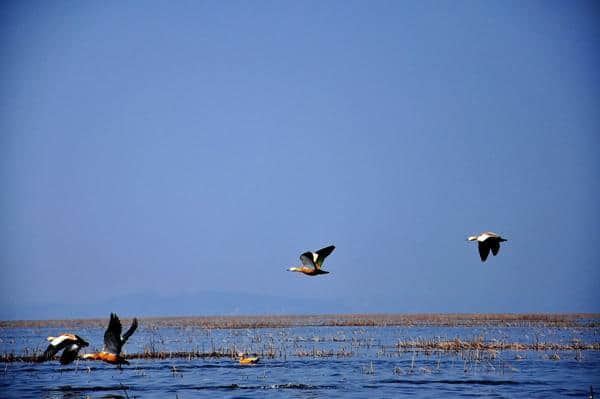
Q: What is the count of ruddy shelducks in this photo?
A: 5